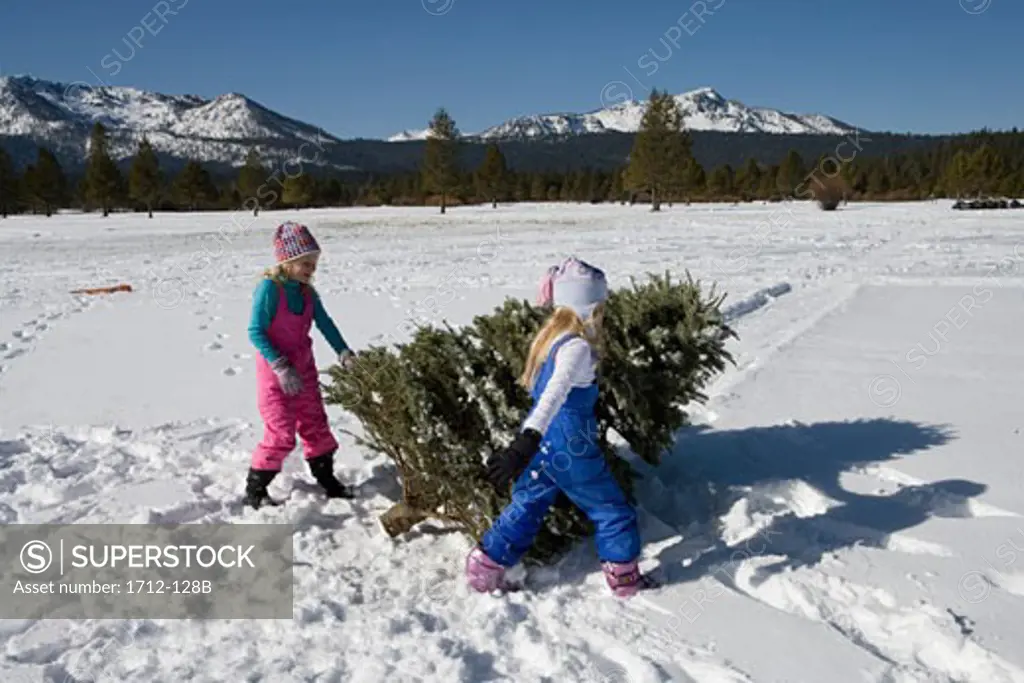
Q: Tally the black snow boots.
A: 2